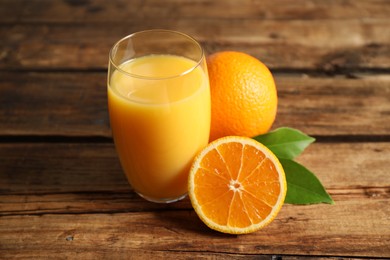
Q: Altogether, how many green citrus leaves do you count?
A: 2